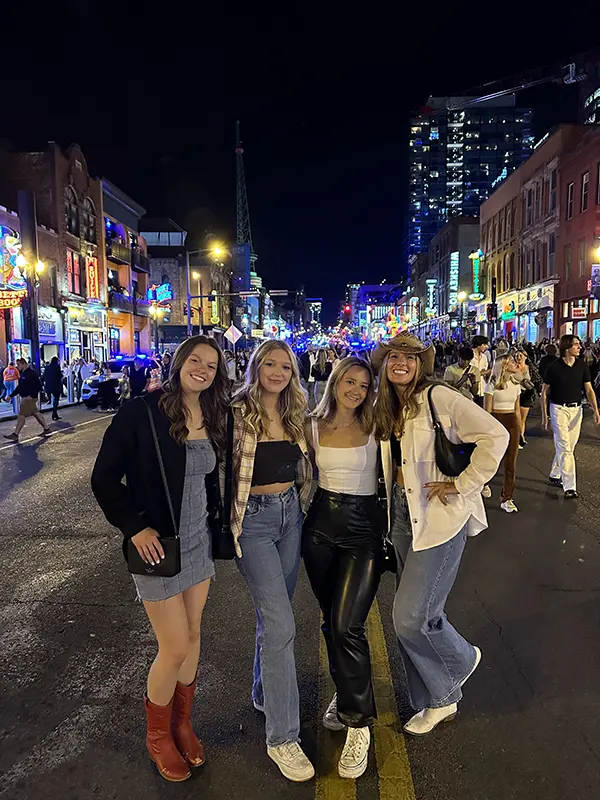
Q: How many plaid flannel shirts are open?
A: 1